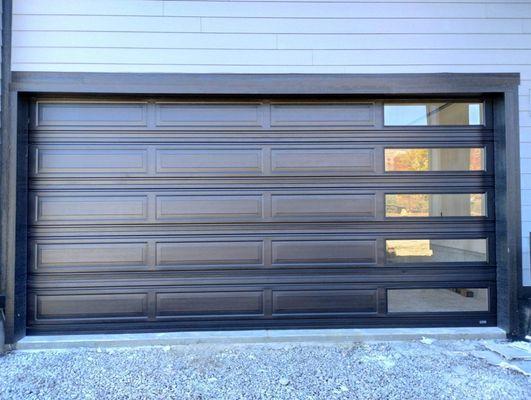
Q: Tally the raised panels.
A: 15